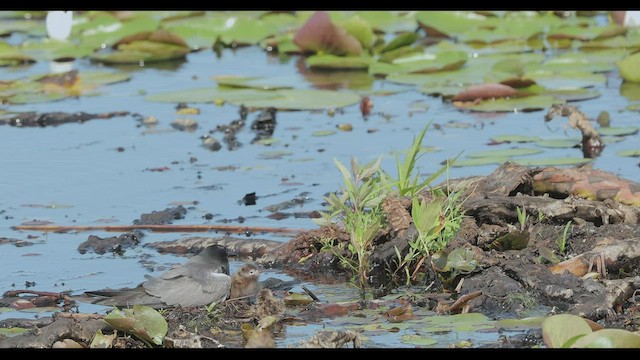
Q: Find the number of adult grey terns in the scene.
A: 1